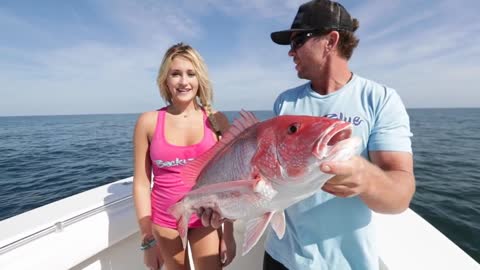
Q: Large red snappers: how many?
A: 1